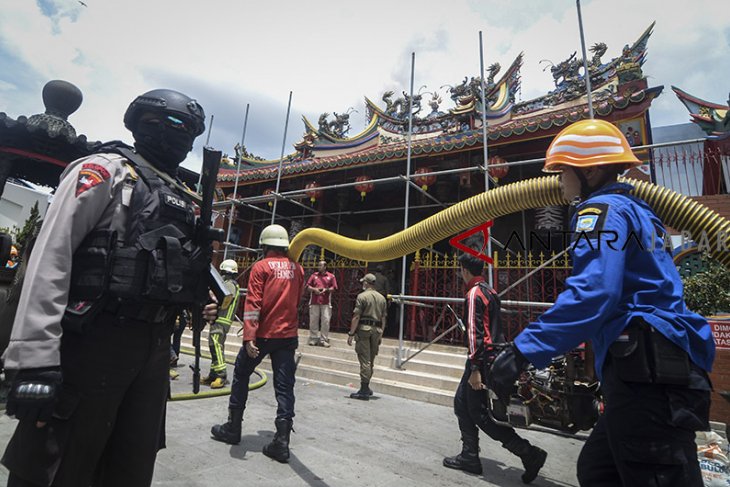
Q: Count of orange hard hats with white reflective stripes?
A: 1